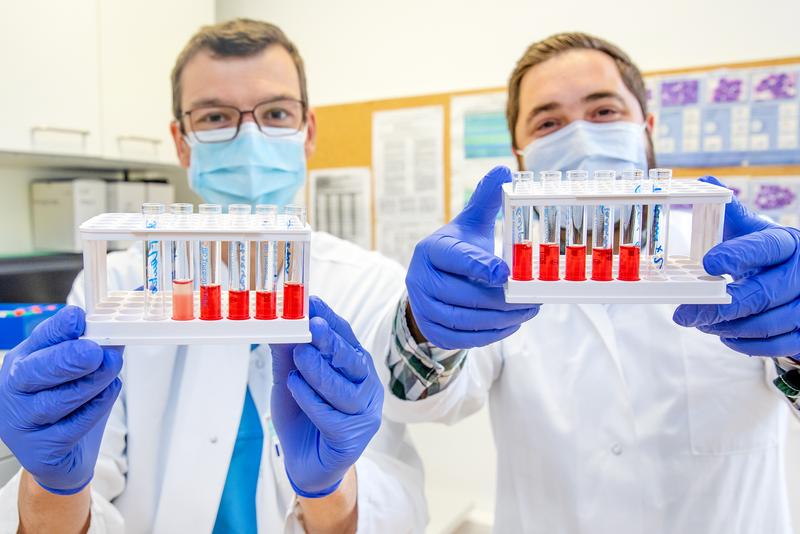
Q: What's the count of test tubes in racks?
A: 12